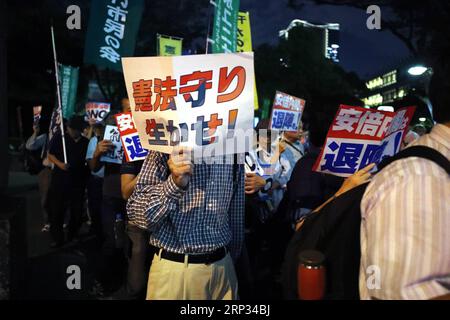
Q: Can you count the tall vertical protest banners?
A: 5